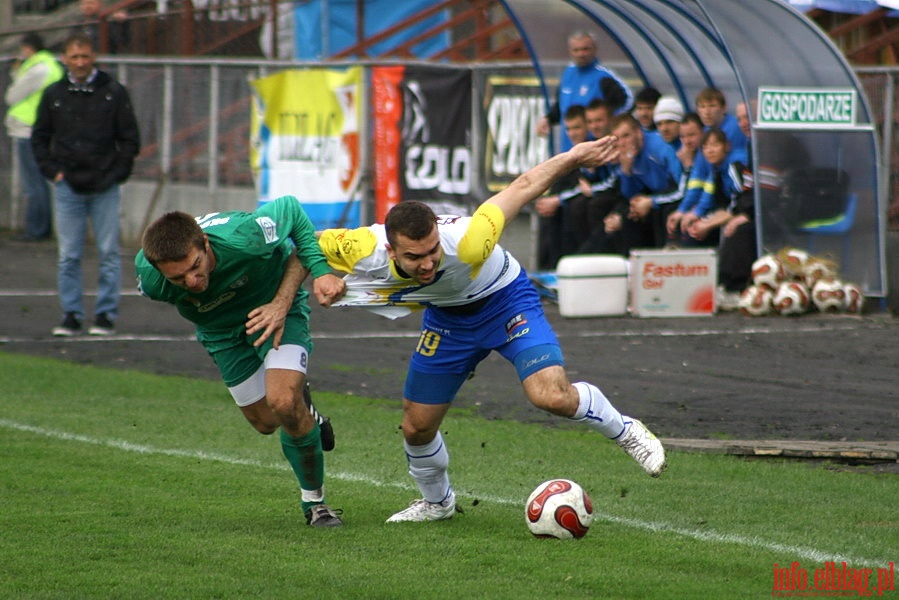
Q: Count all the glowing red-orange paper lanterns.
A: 0